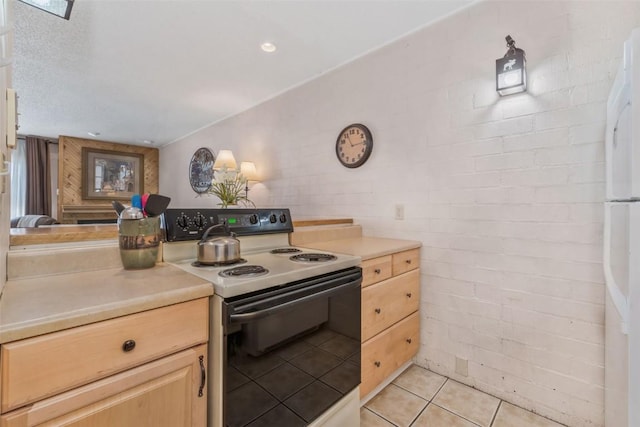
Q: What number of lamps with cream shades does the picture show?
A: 2